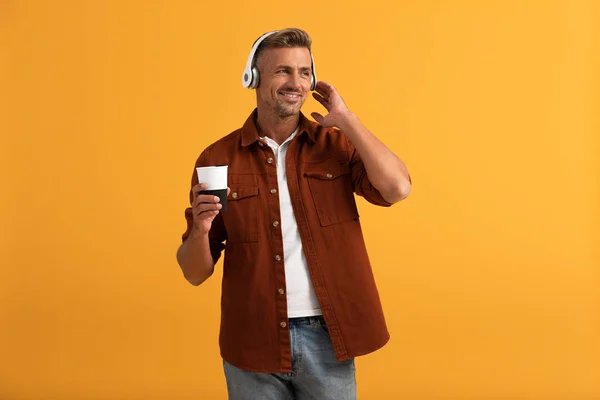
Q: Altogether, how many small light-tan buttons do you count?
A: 9